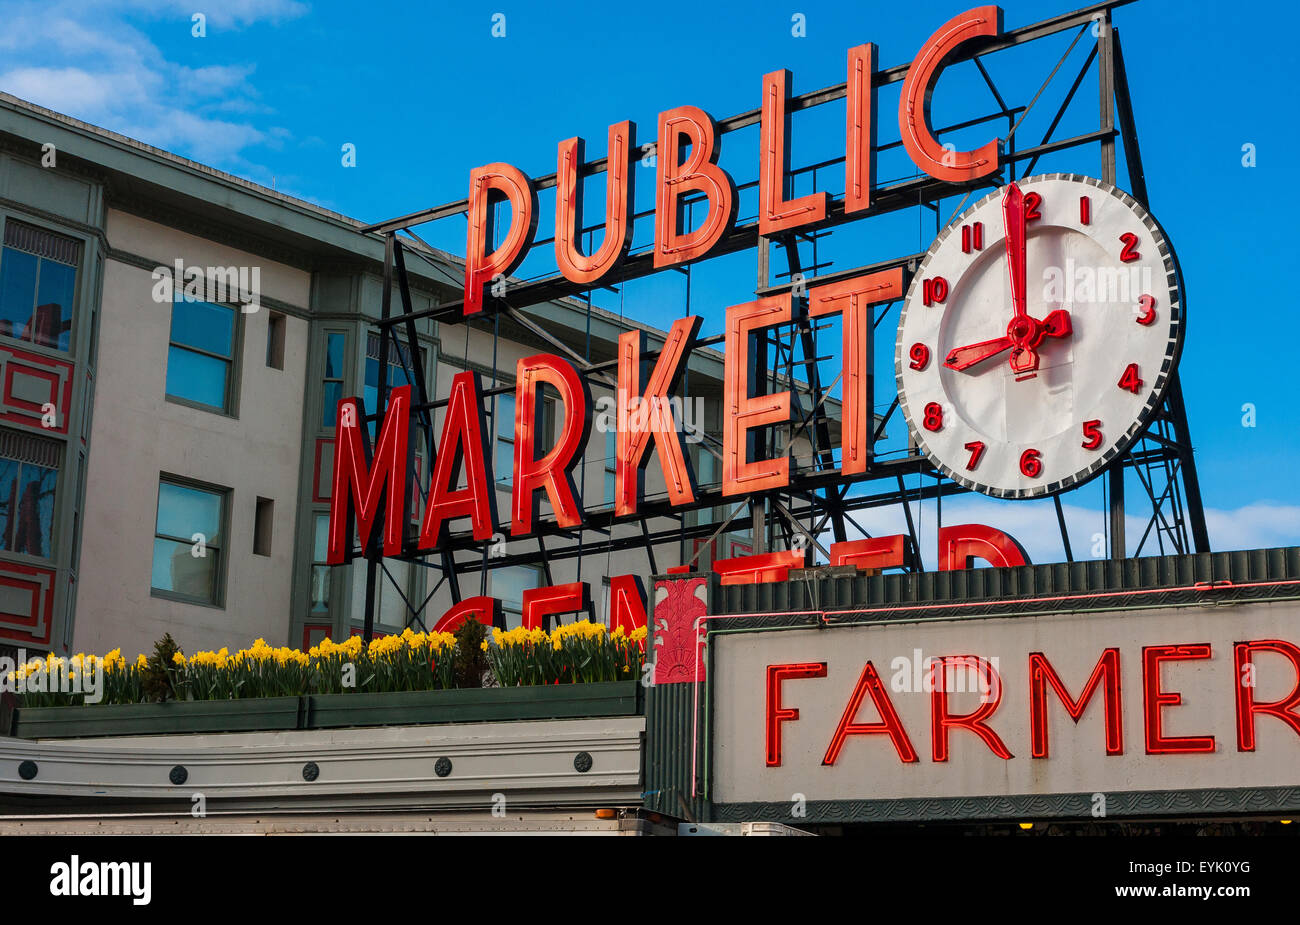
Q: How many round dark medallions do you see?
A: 5